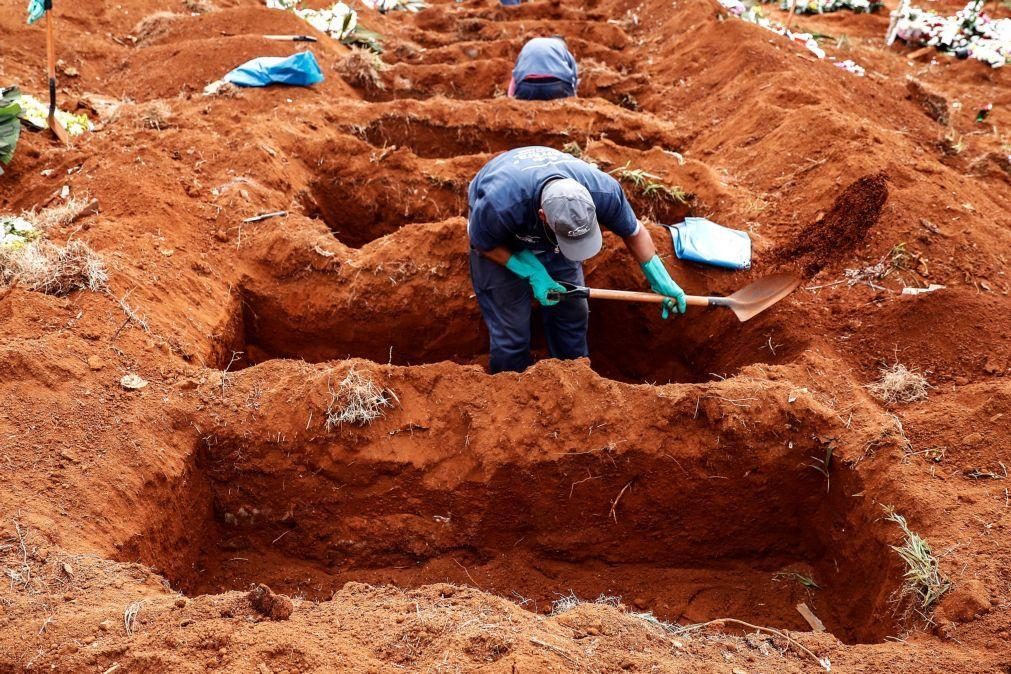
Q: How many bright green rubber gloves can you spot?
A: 3